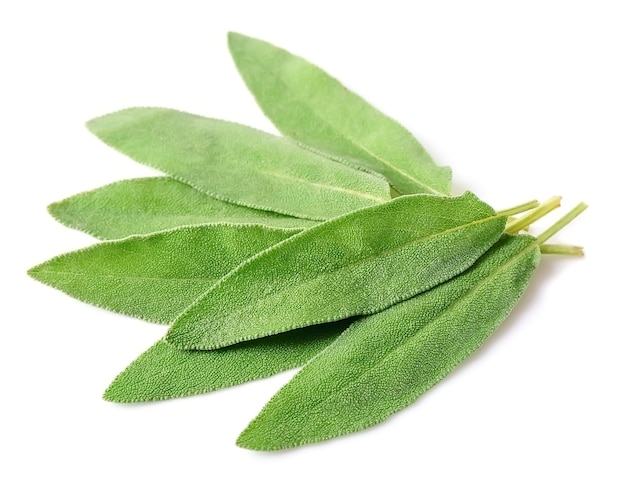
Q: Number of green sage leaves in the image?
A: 7